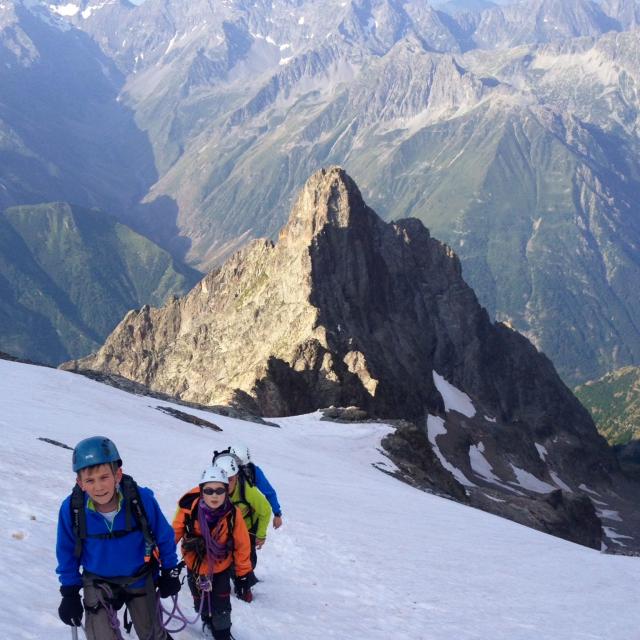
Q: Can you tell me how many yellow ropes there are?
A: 0